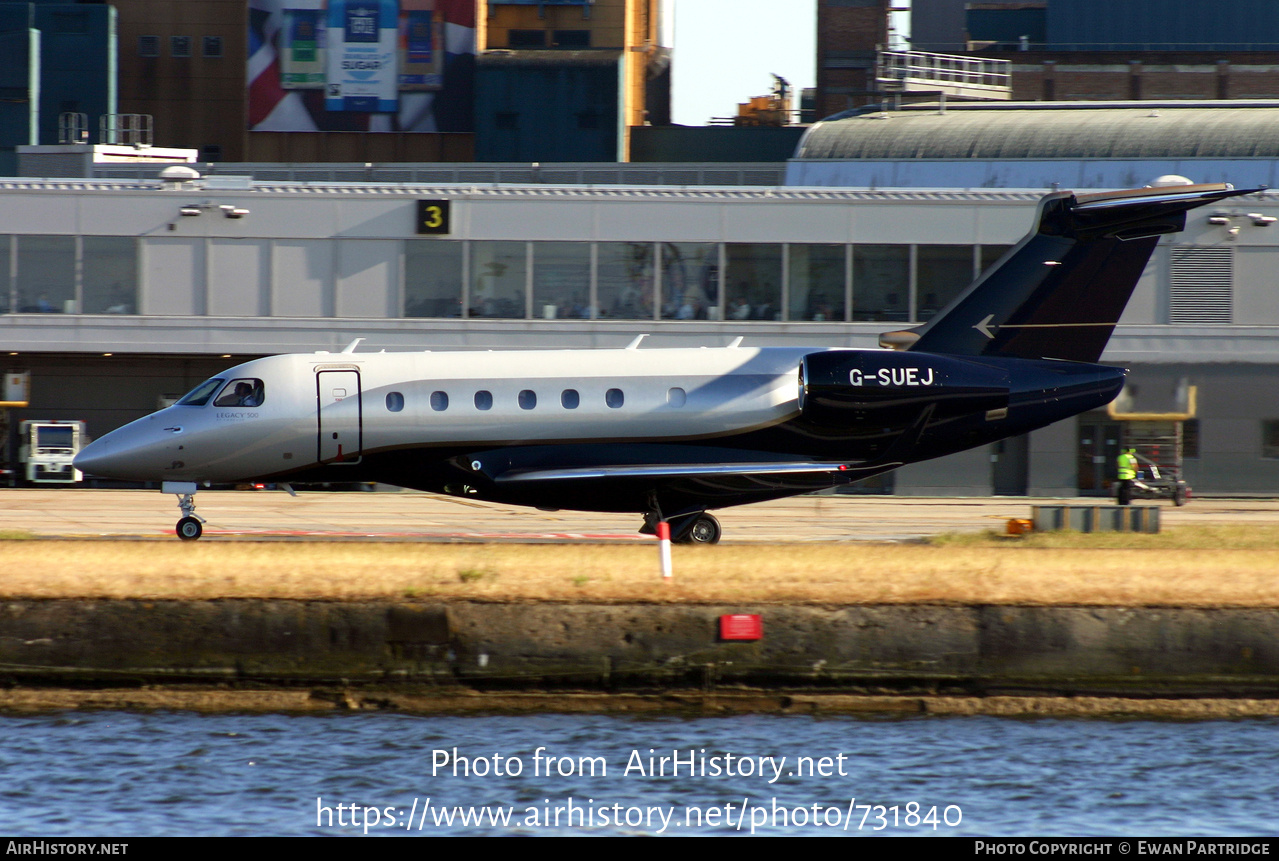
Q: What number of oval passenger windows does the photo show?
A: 7